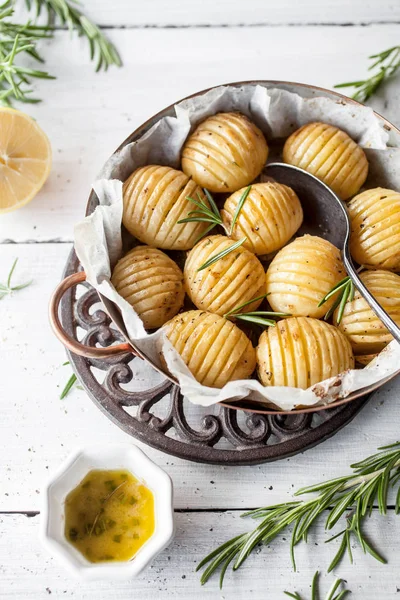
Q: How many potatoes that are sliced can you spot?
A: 11